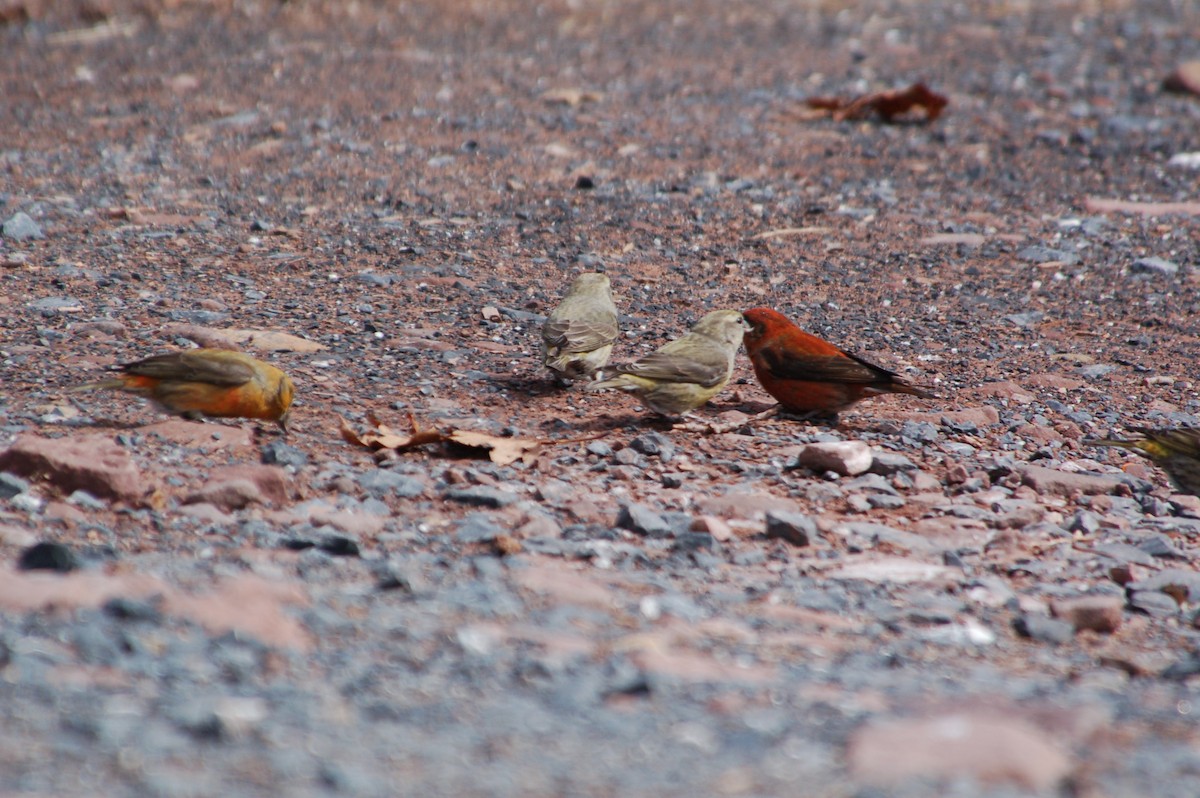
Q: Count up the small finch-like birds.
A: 5